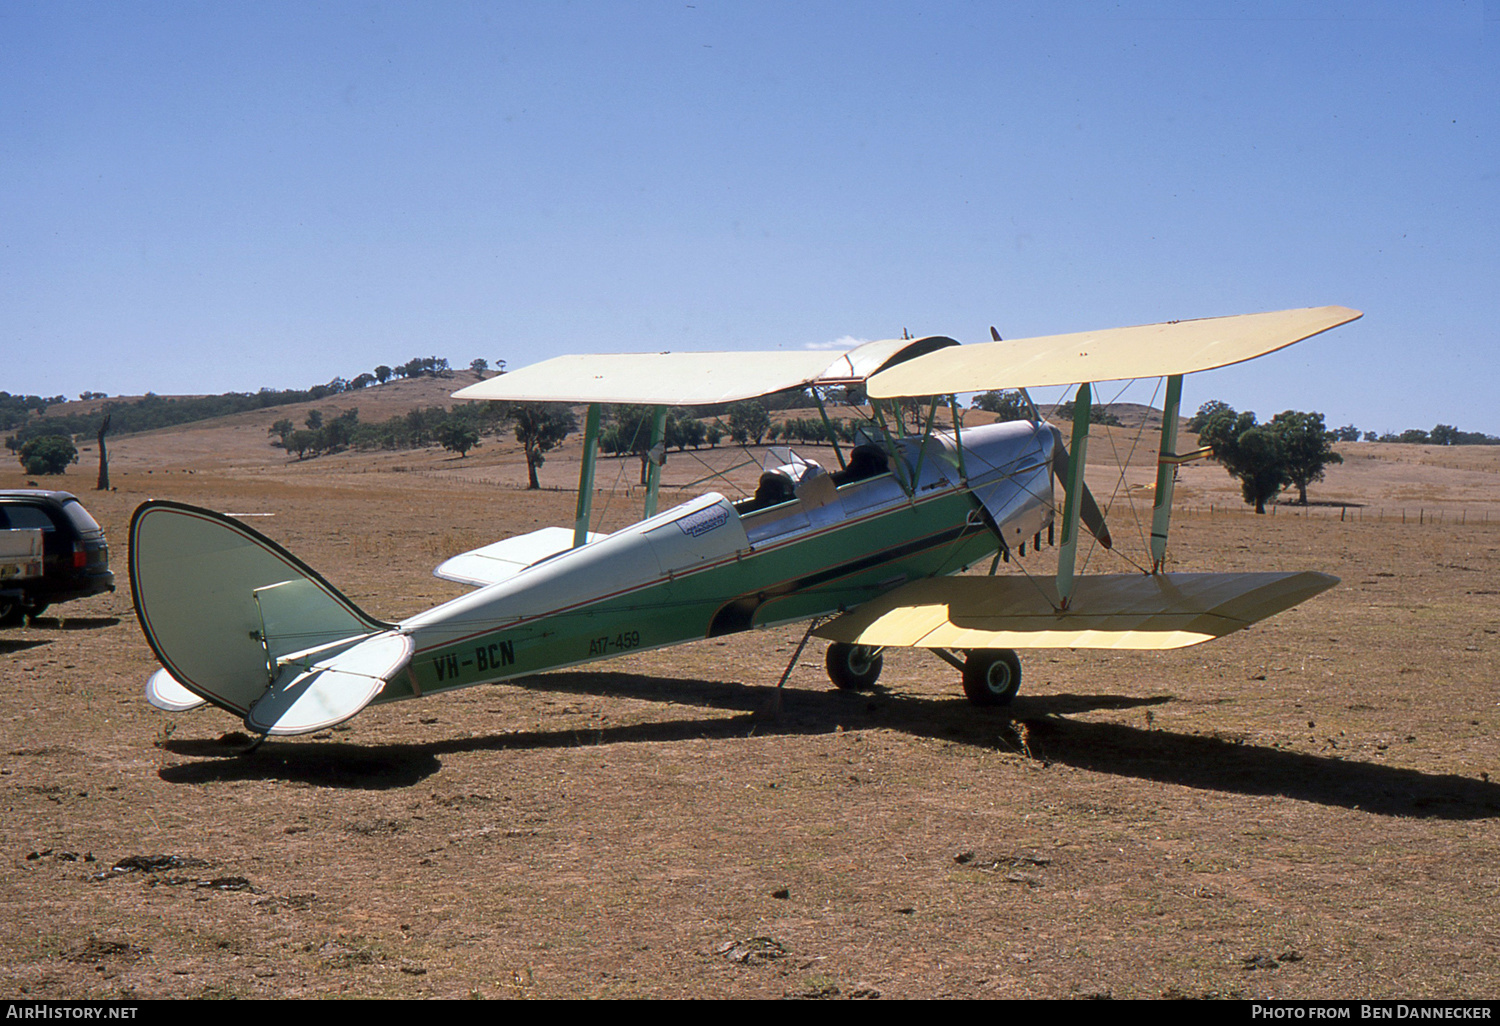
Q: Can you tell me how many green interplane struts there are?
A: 4